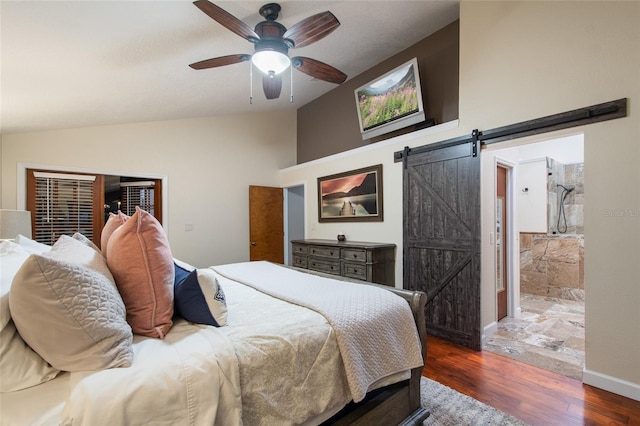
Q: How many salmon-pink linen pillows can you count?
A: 2